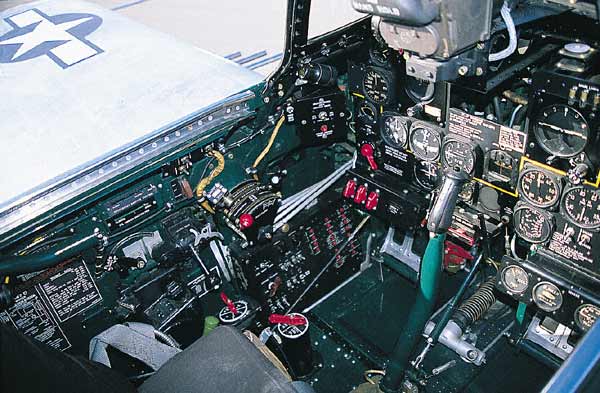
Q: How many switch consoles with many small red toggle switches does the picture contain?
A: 1